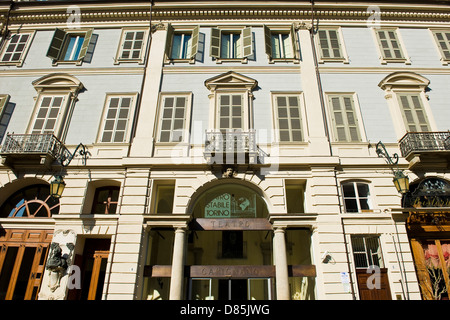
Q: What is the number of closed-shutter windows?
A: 12